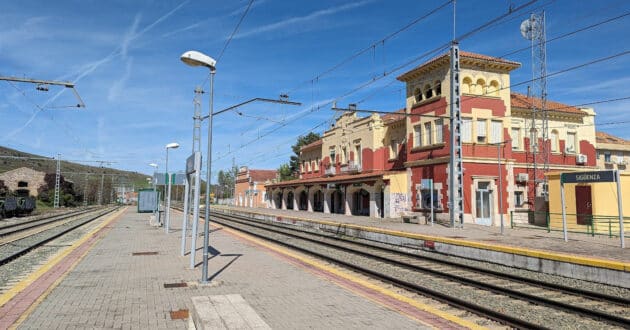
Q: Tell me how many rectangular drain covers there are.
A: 3